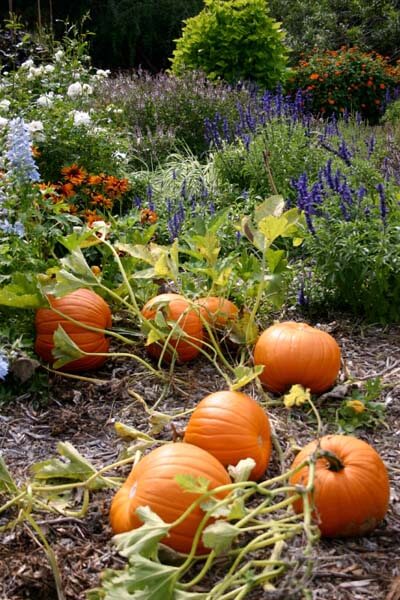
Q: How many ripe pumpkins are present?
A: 7